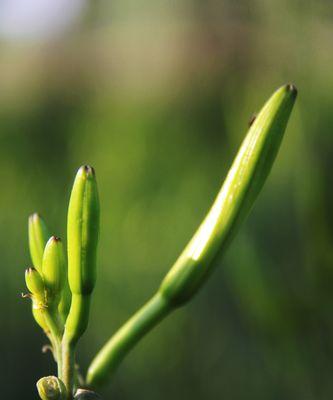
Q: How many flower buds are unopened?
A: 5